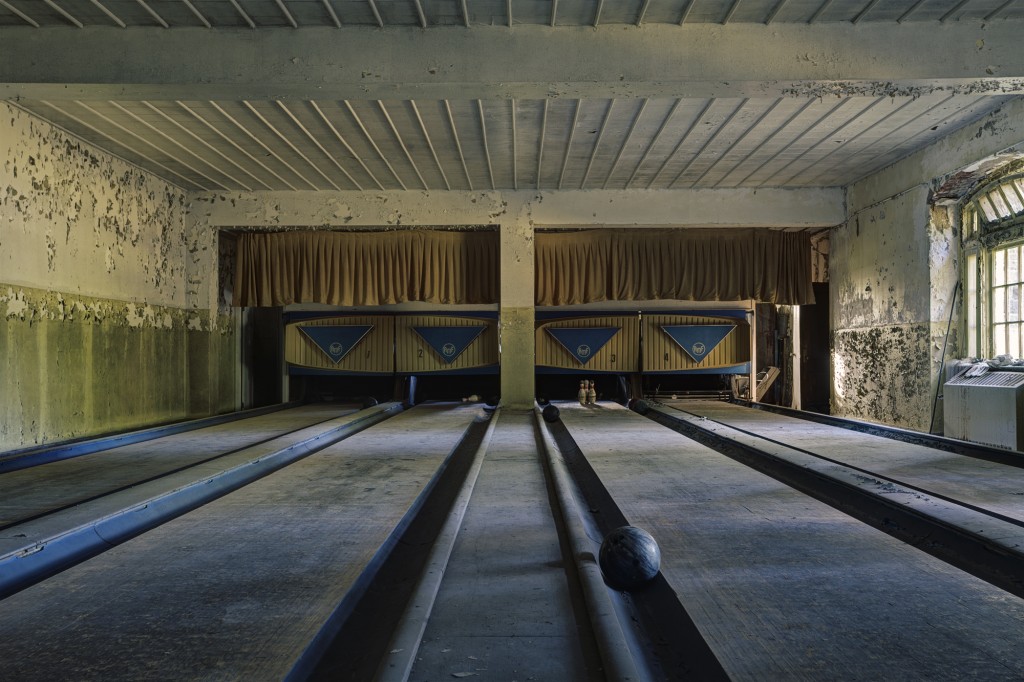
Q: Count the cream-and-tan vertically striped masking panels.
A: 4